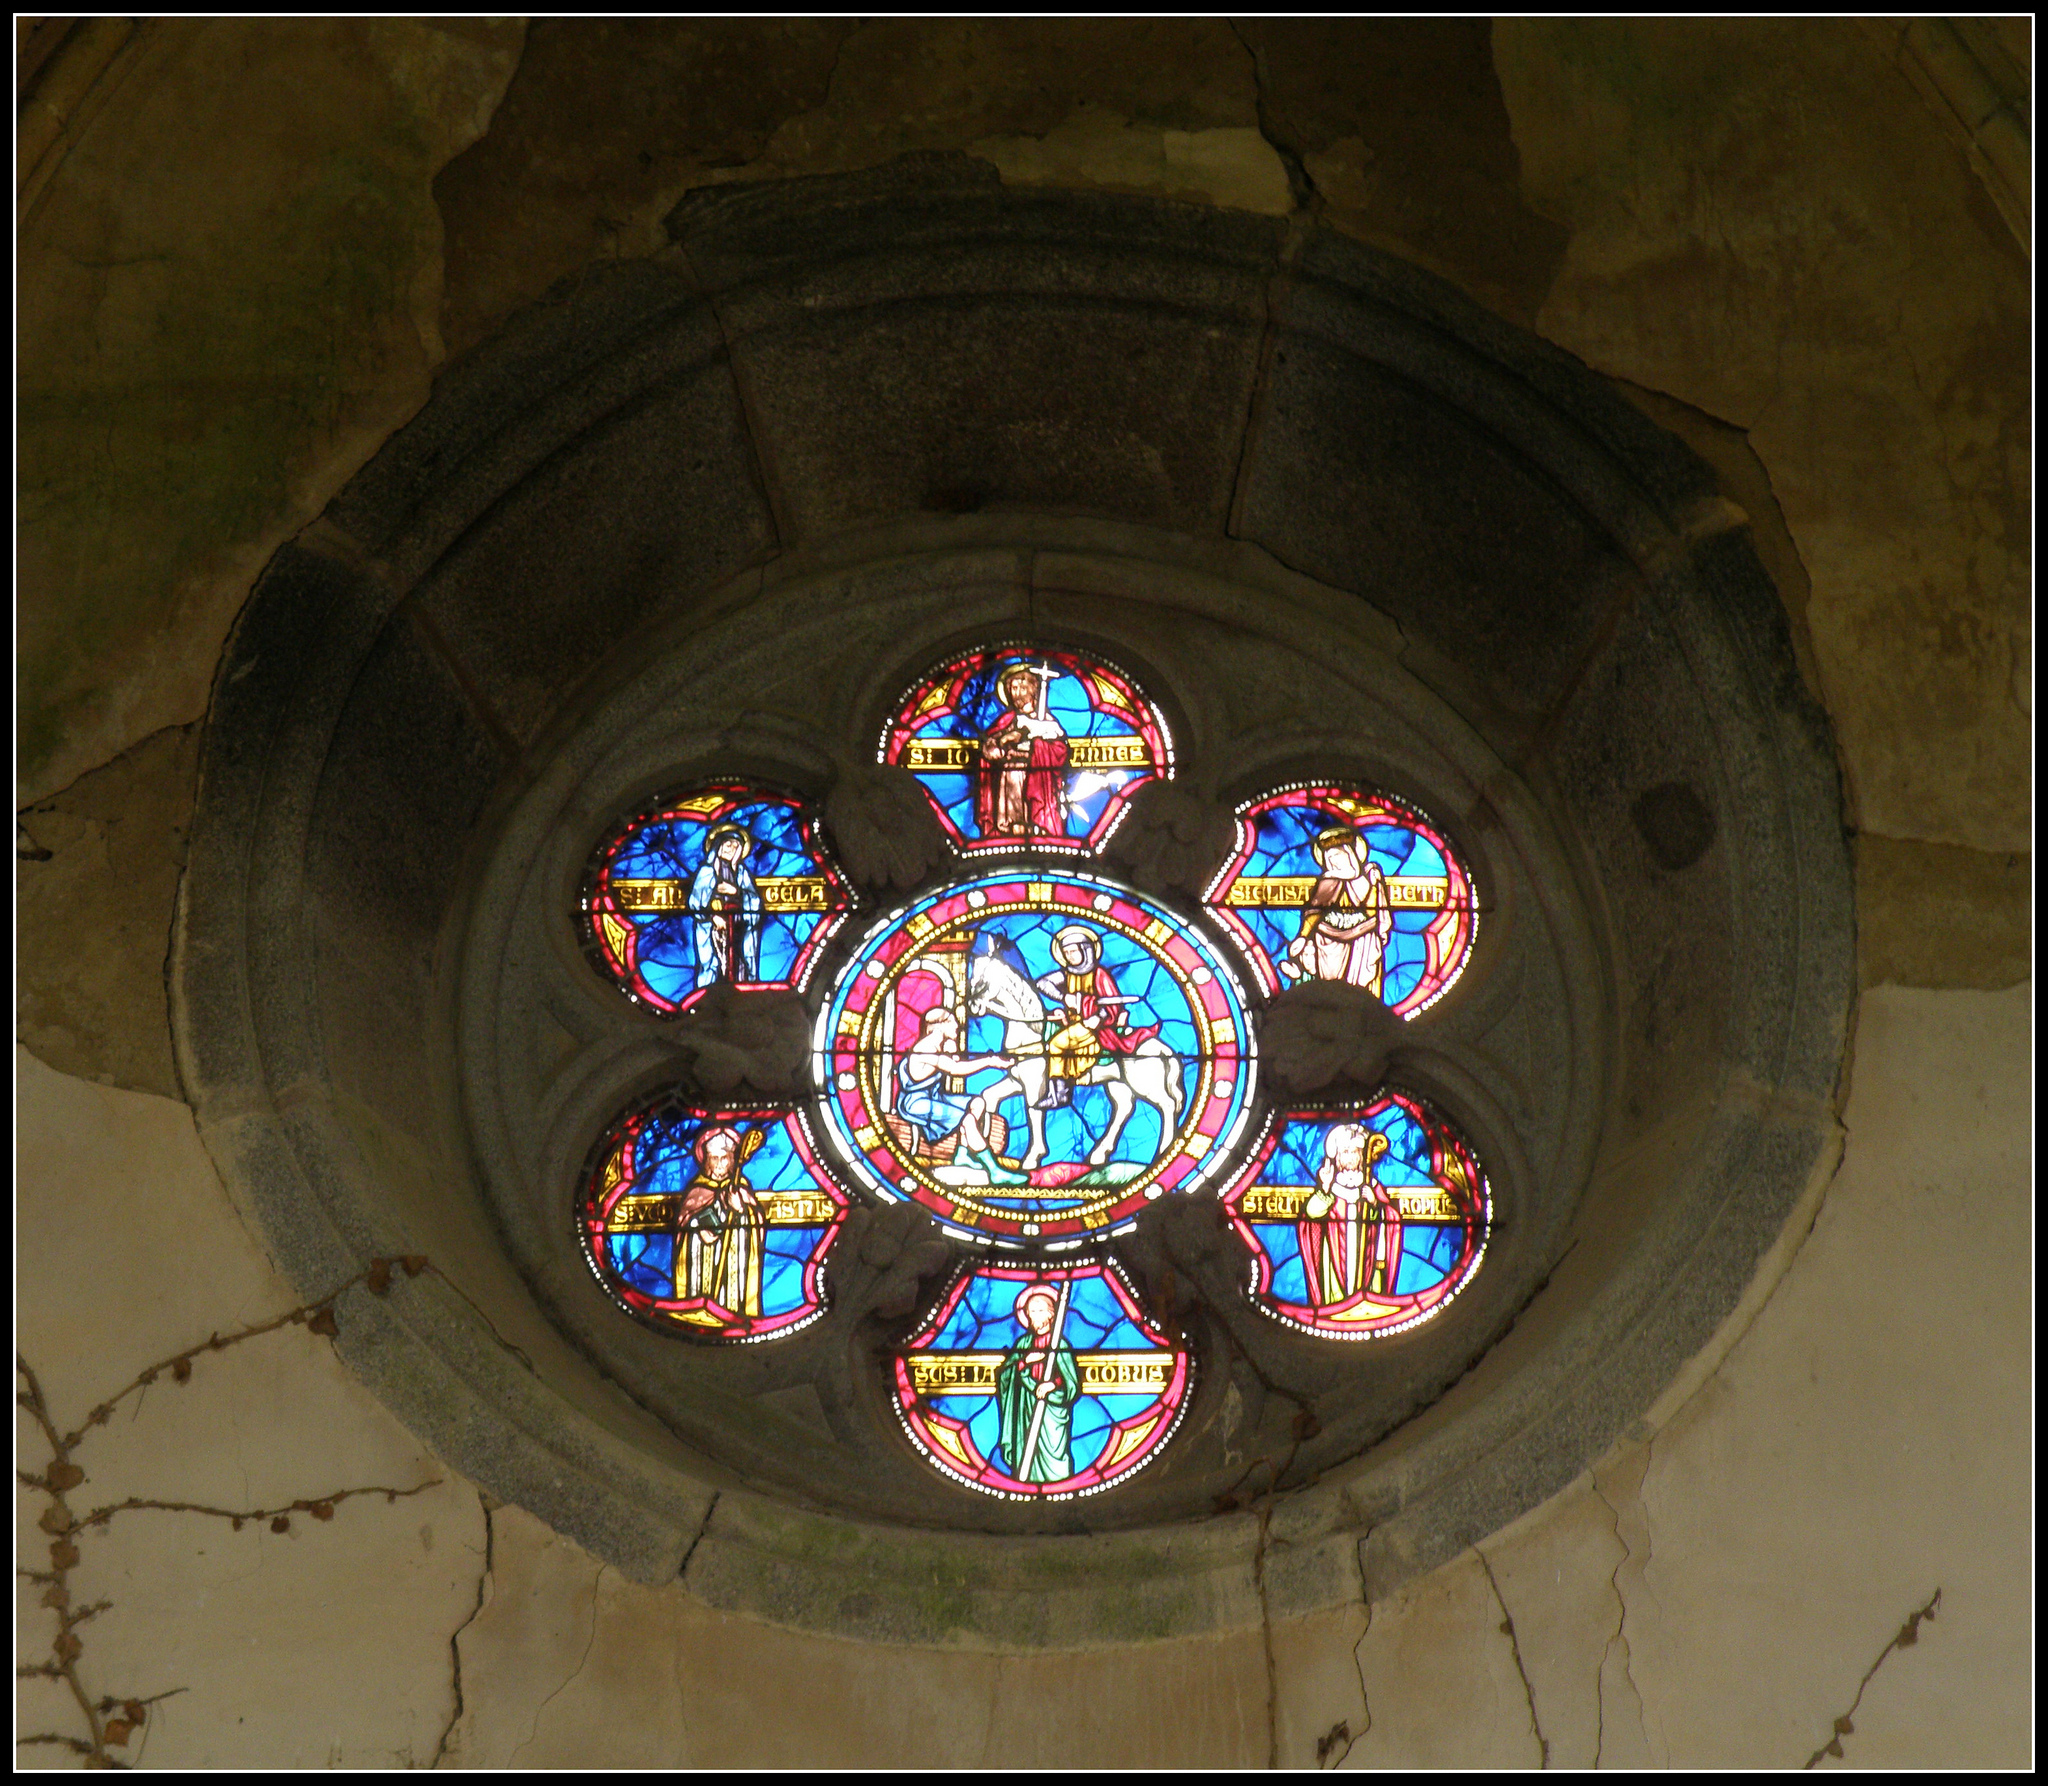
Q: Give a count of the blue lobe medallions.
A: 6